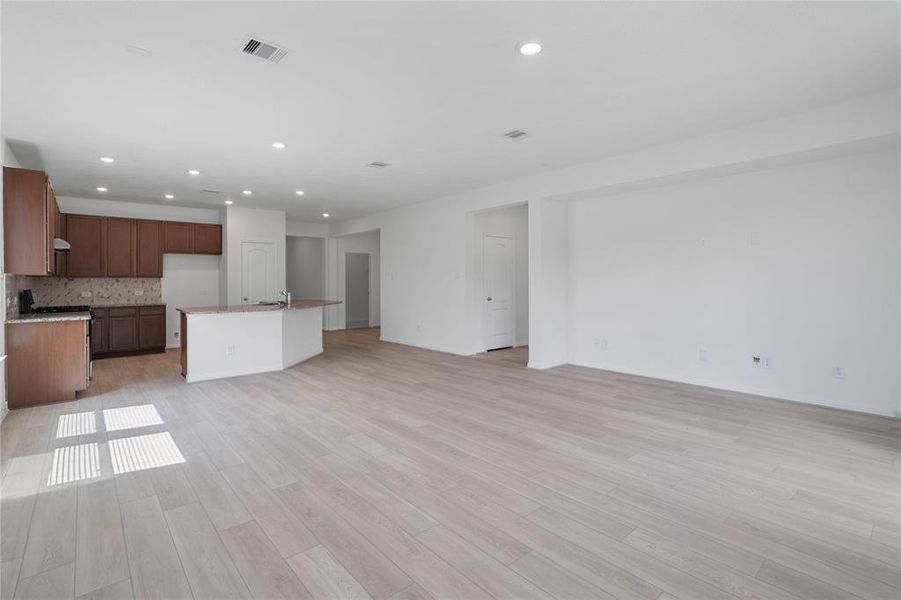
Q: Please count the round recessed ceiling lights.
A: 10